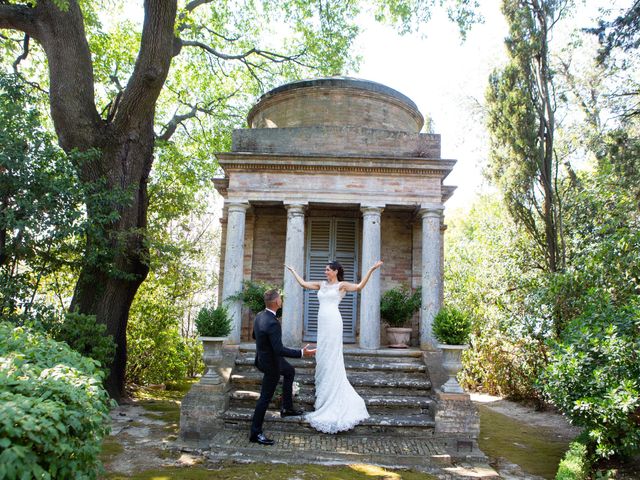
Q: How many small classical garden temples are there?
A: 1